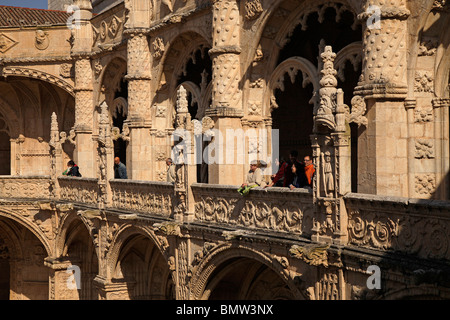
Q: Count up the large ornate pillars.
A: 4